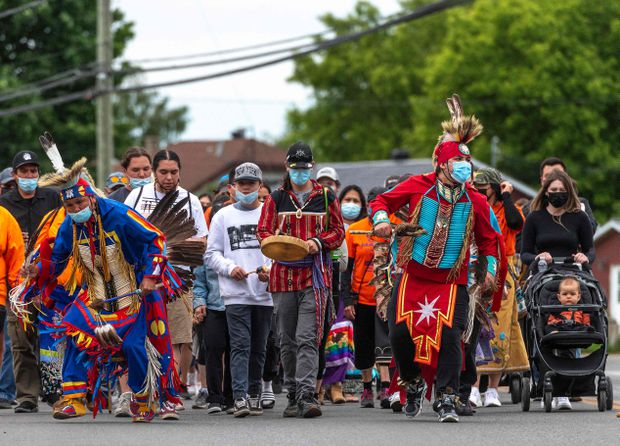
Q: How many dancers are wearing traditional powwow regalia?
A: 2